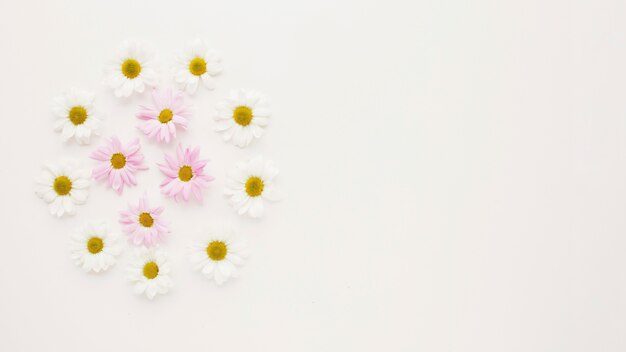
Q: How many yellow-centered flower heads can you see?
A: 13